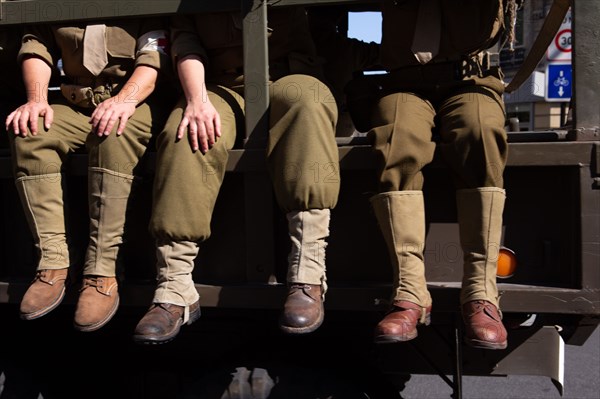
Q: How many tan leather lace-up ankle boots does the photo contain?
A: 2